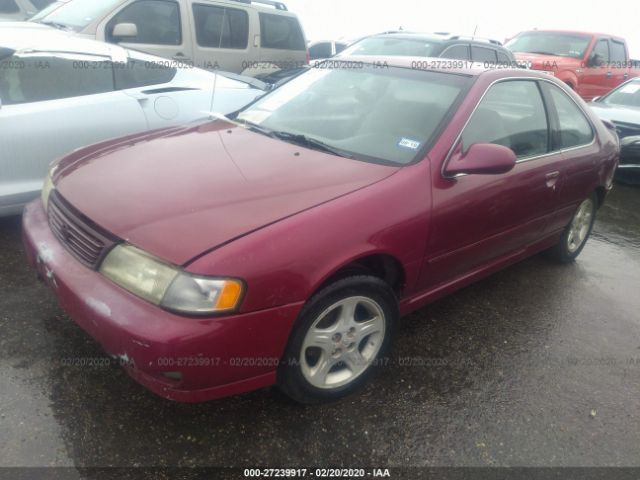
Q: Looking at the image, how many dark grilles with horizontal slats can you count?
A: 1